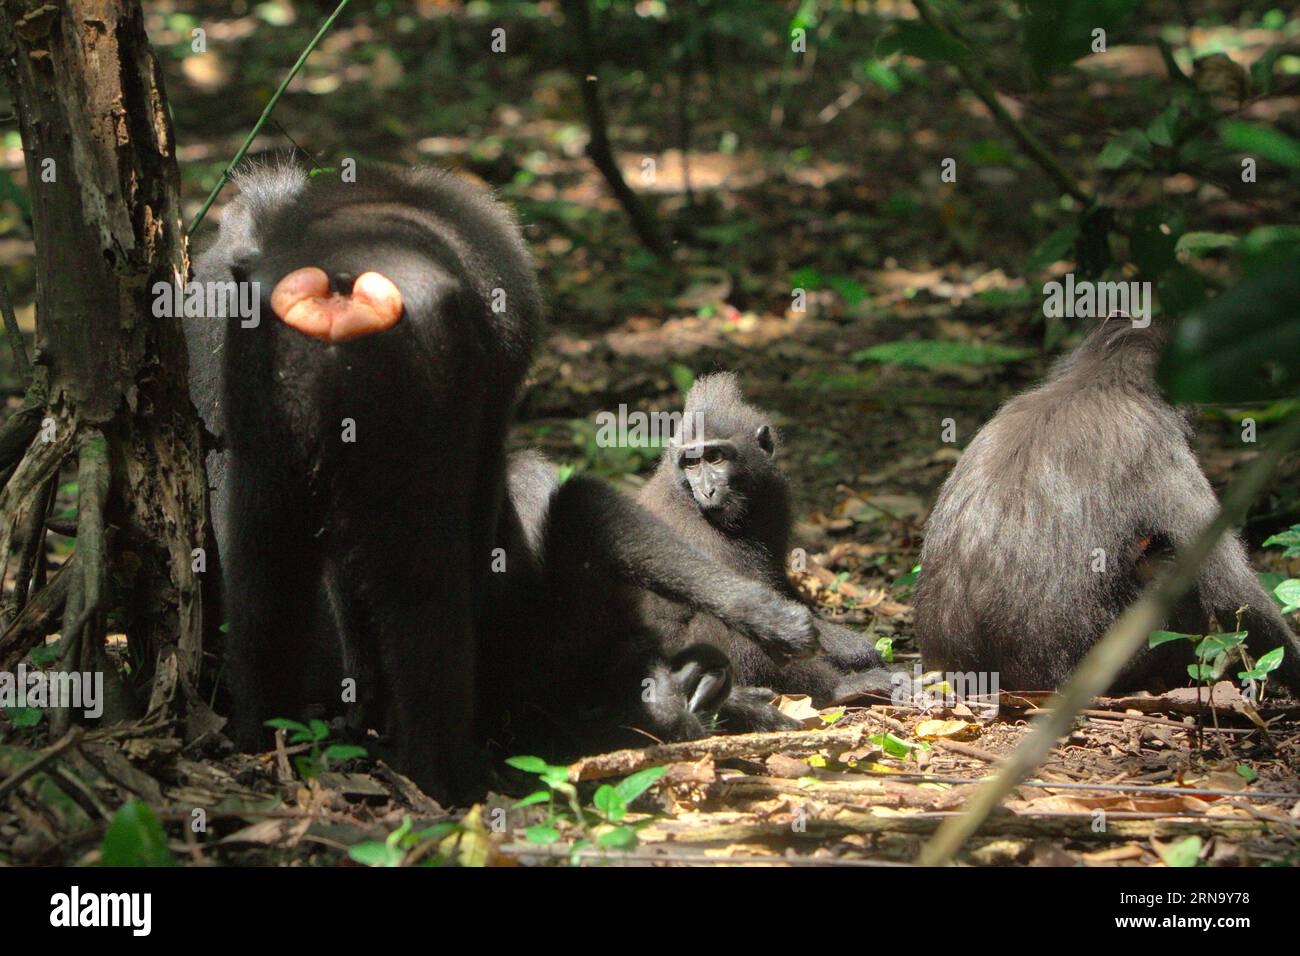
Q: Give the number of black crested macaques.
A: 4